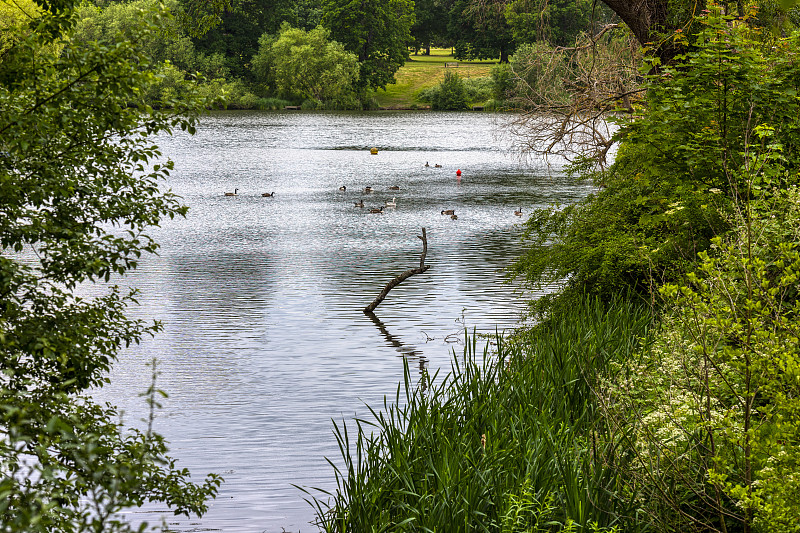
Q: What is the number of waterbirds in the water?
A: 13